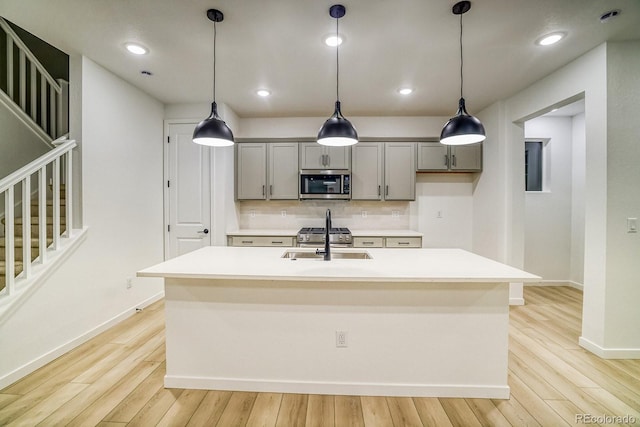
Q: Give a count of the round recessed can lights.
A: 5